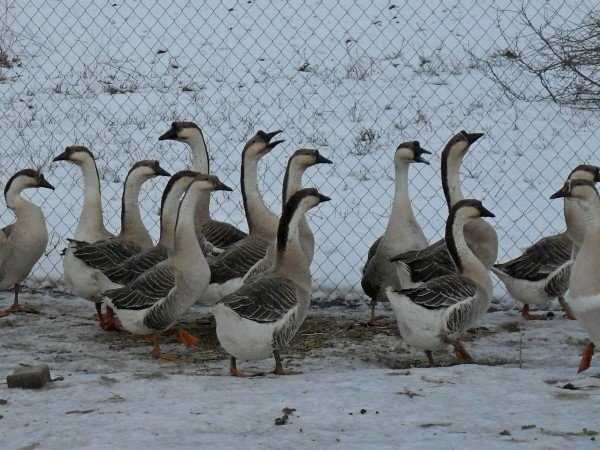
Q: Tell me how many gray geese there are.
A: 14